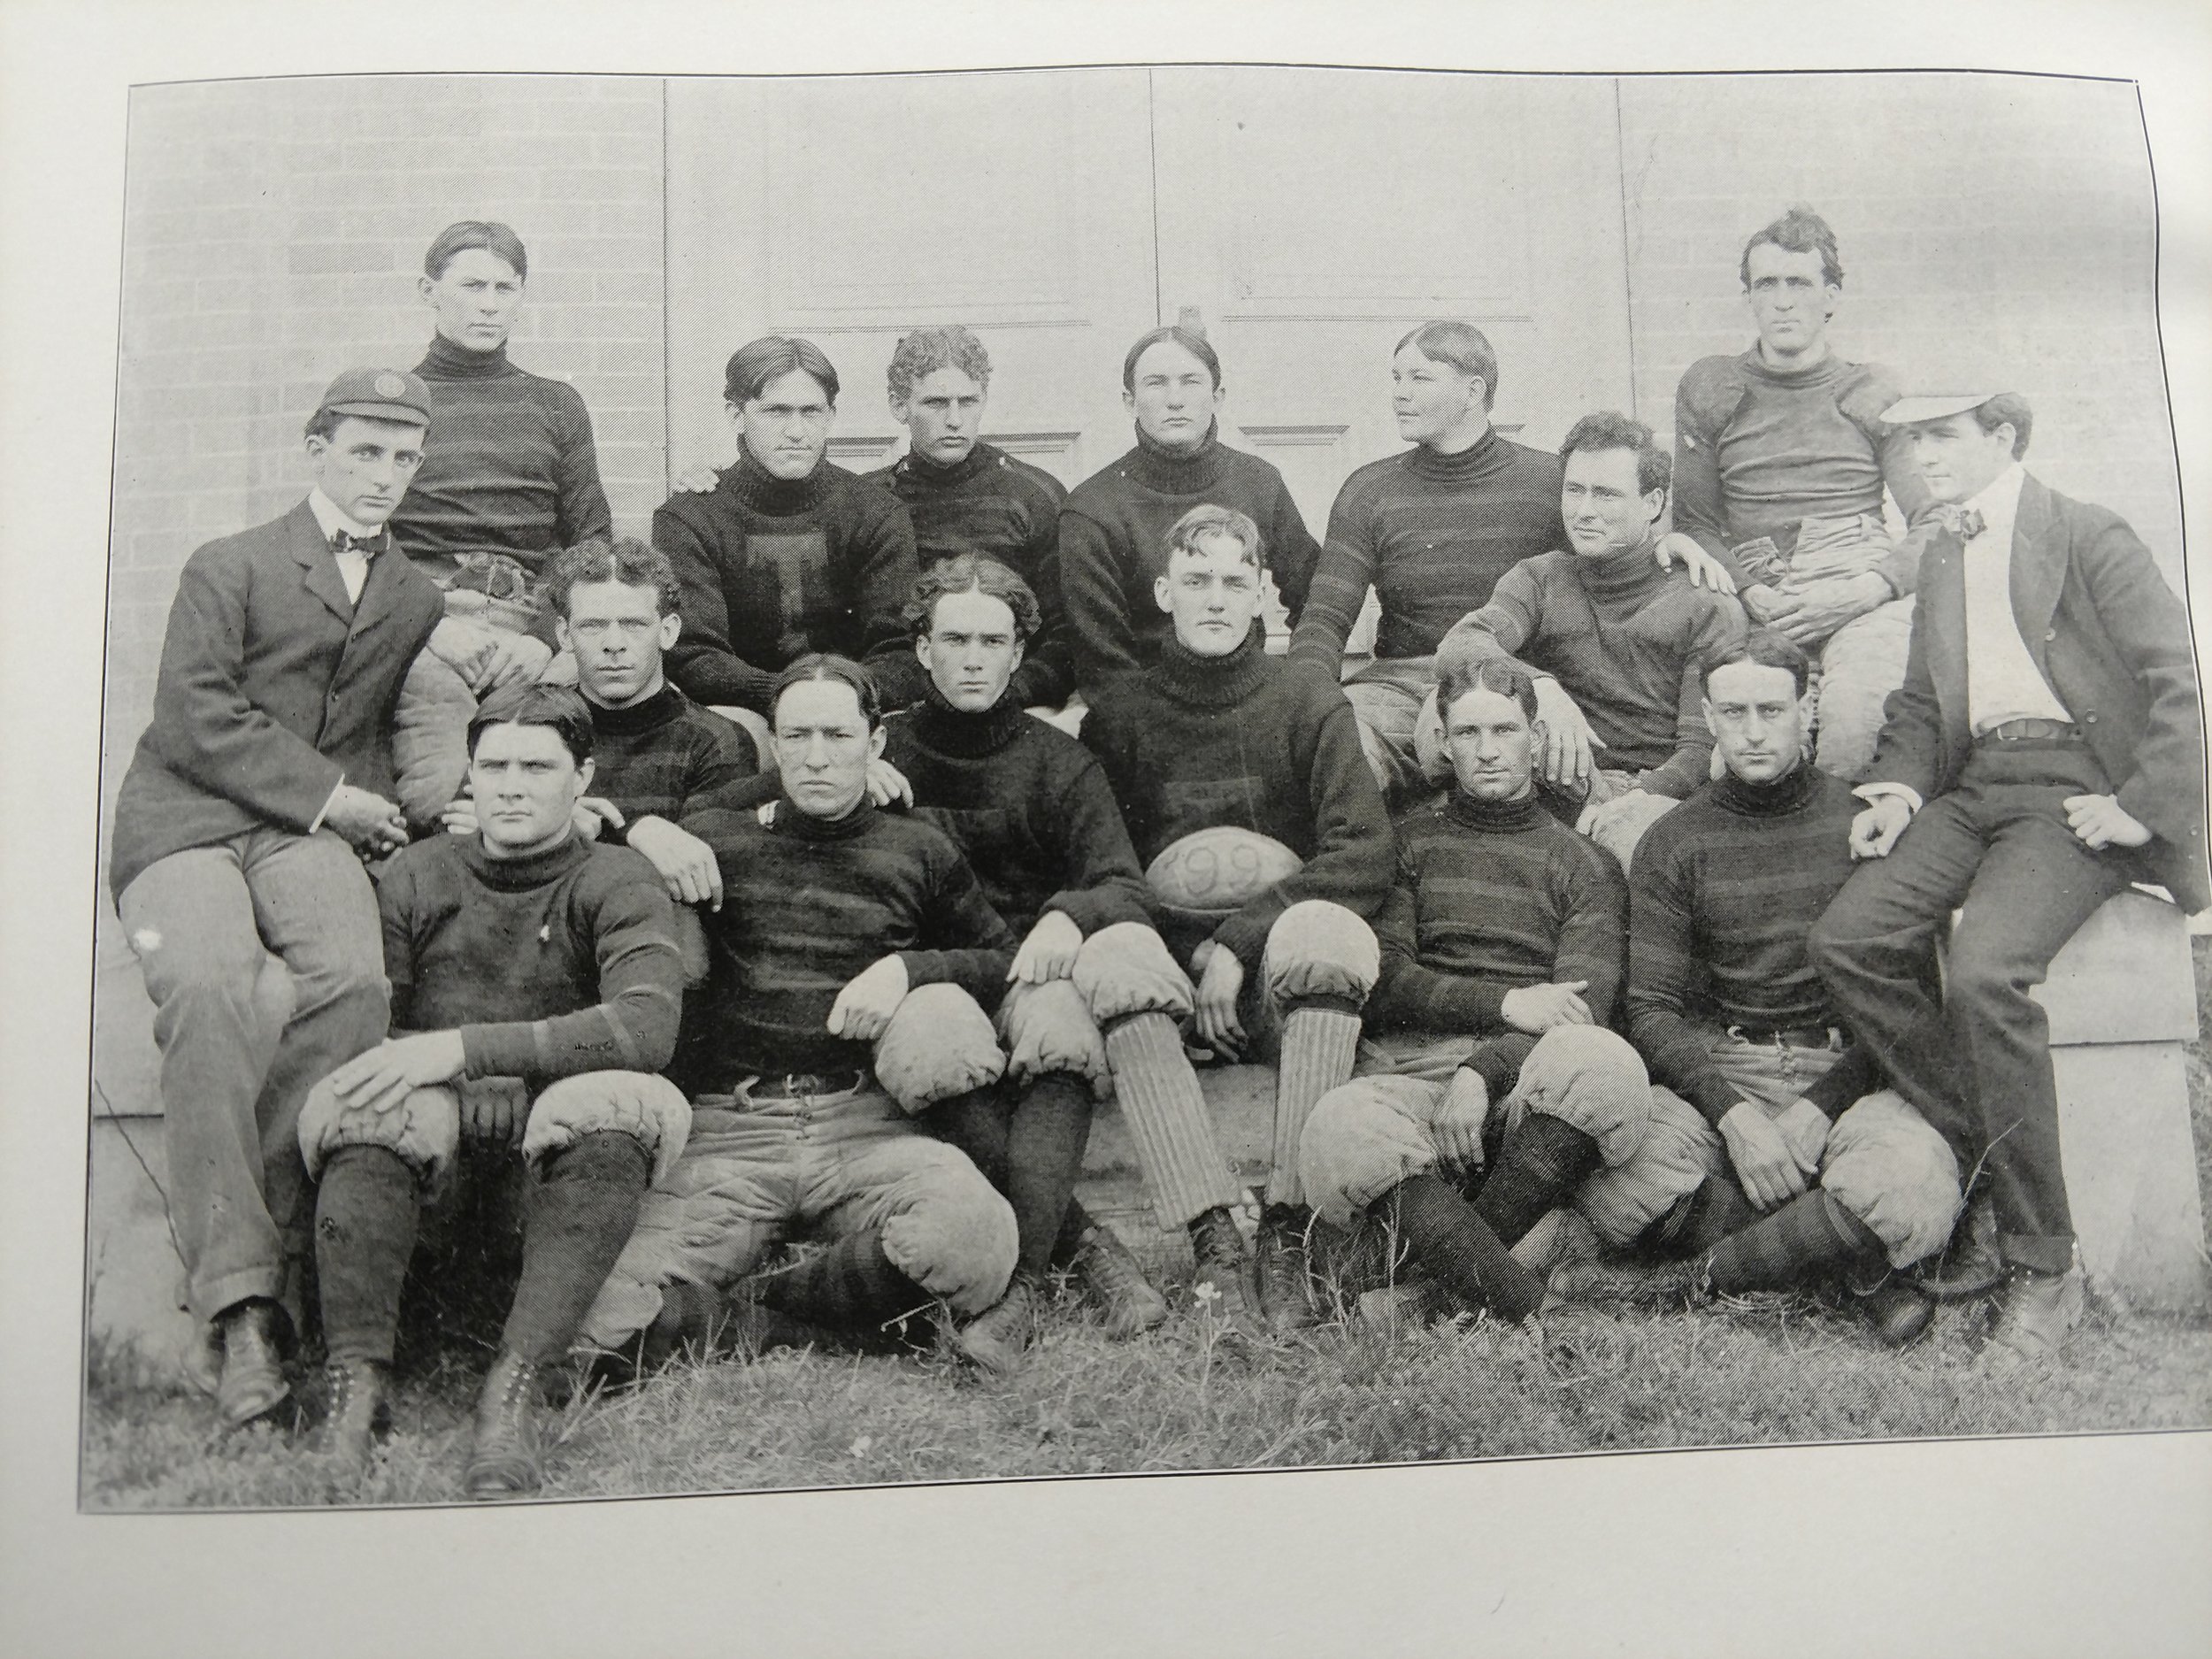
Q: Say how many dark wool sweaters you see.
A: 14